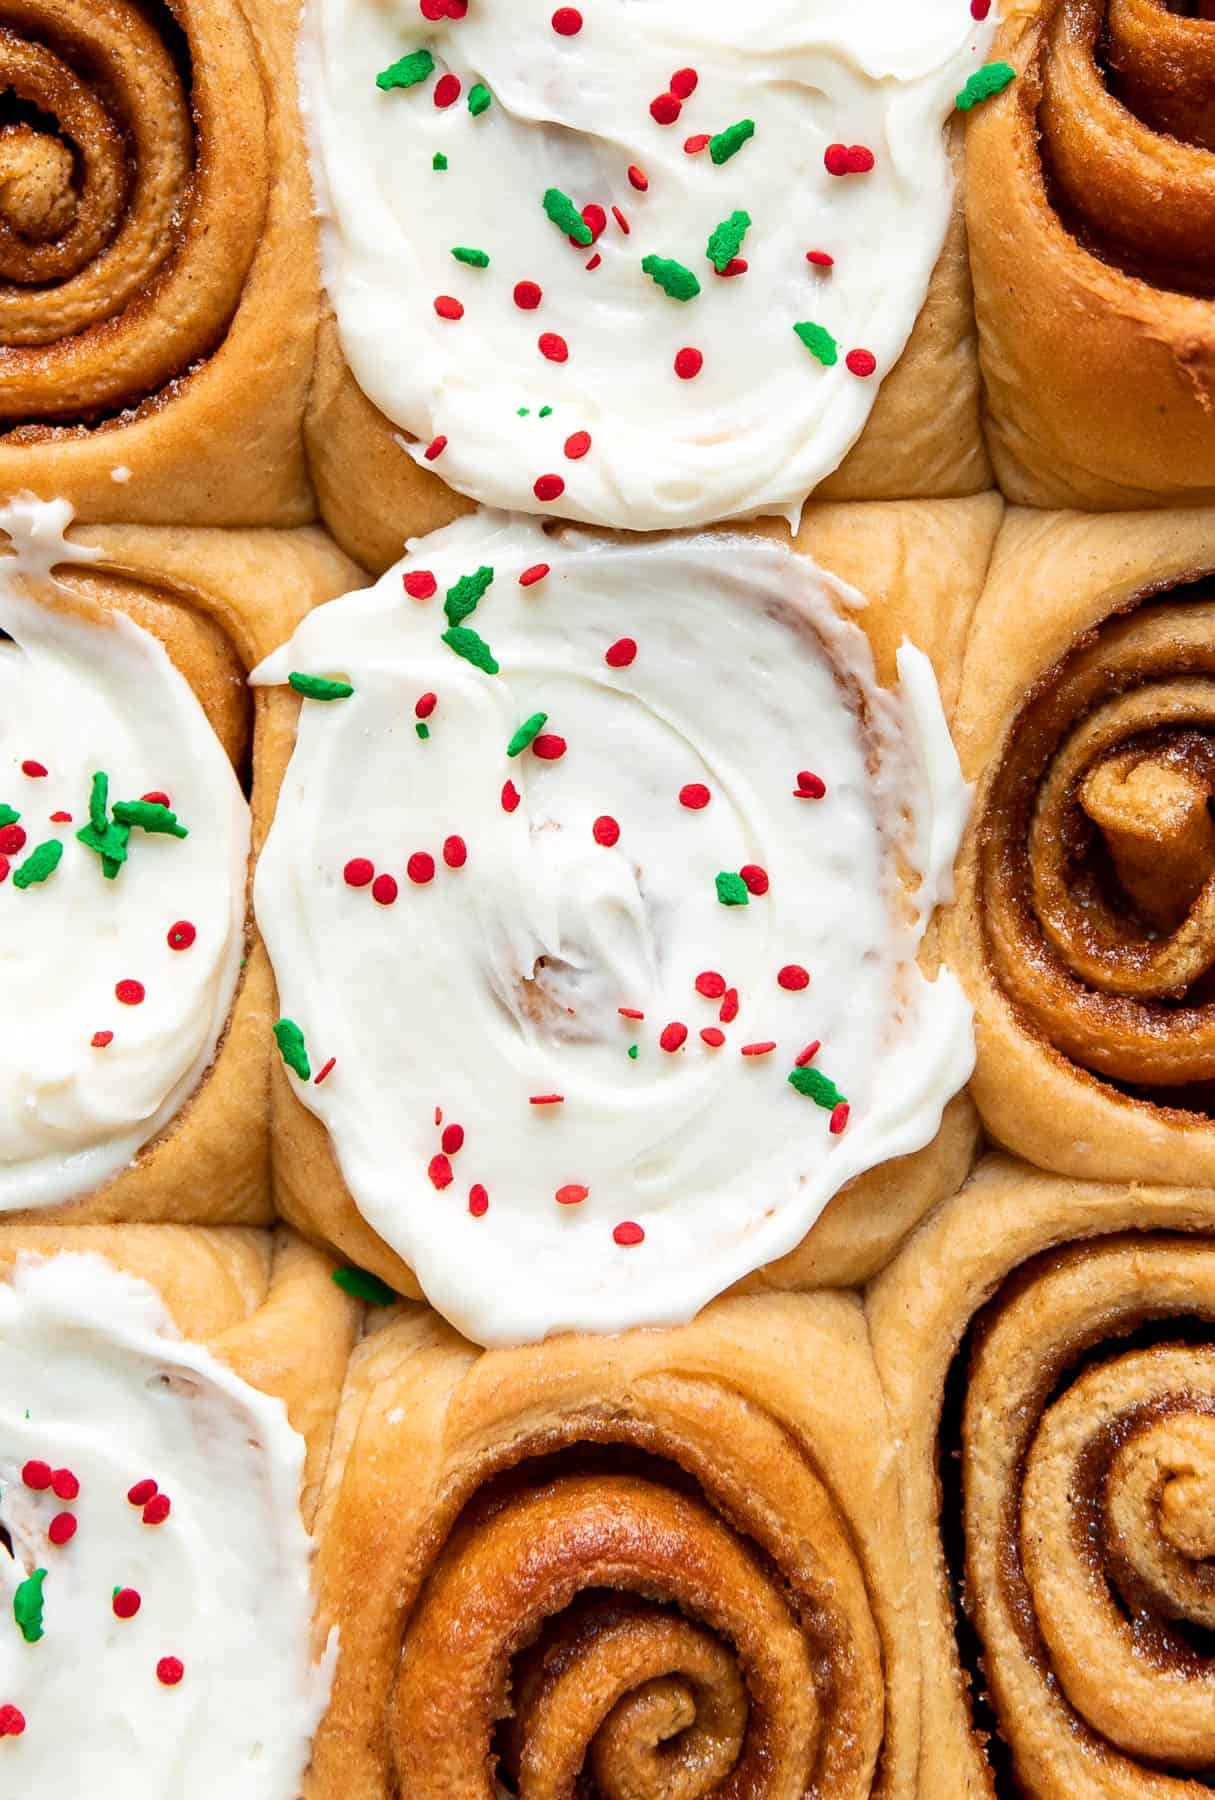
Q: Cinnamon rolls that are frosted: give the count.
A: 4